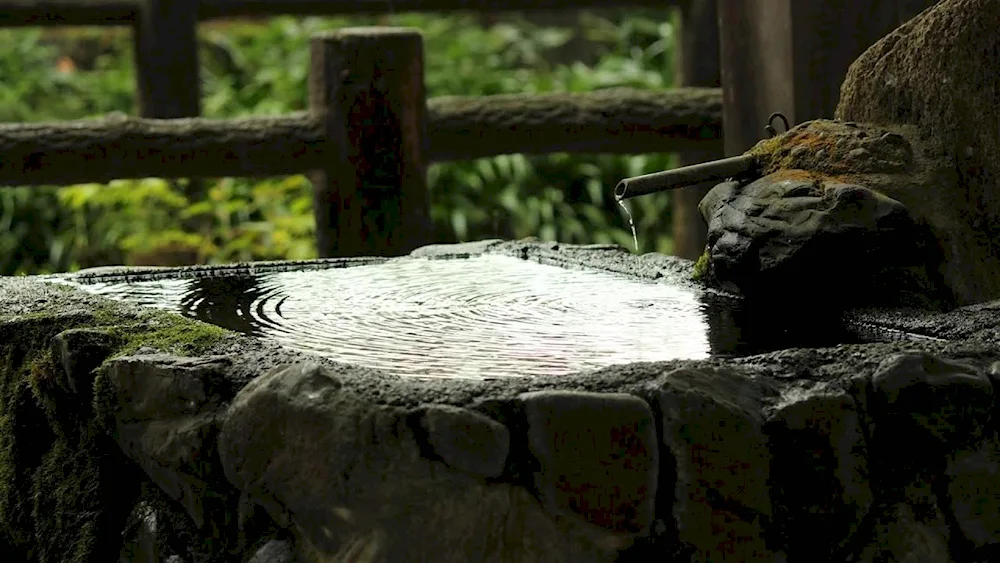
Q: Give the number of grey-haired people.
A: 0